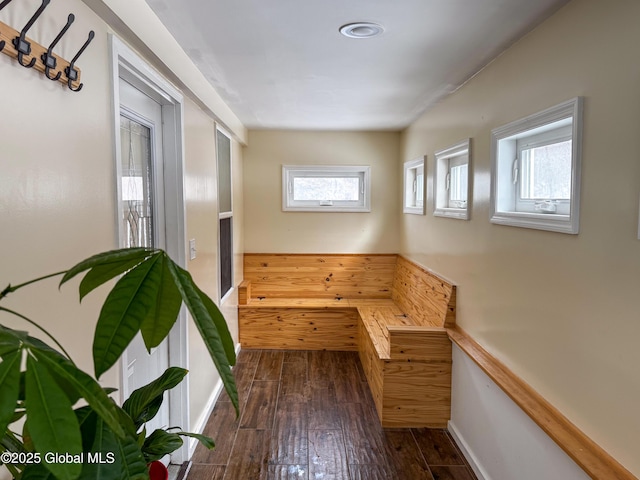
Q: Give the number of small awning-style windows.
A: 4